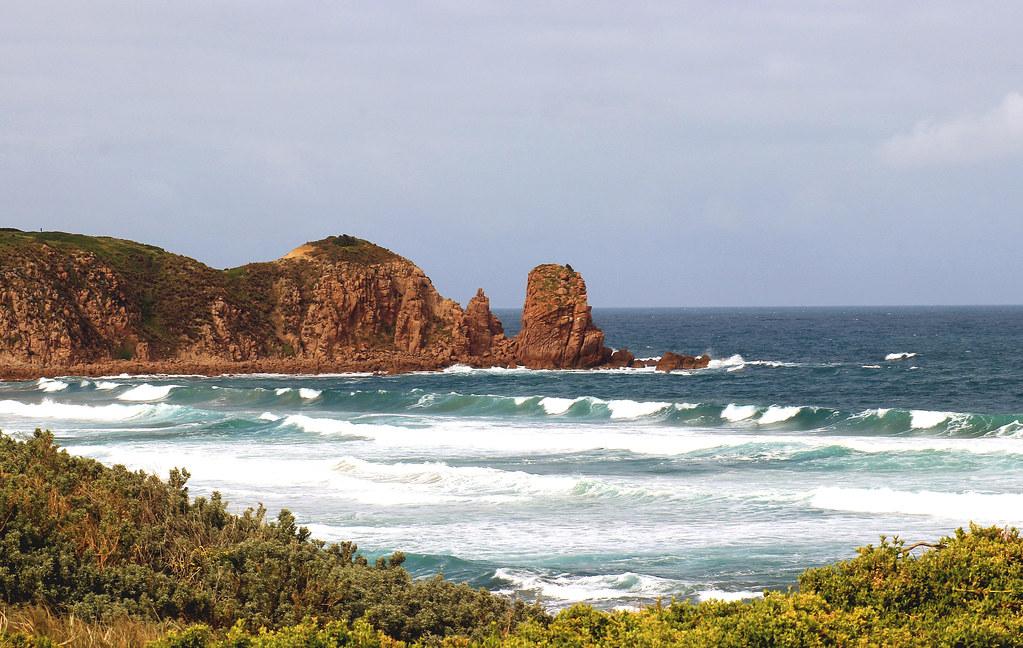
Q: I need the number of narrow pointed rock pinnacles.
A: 1